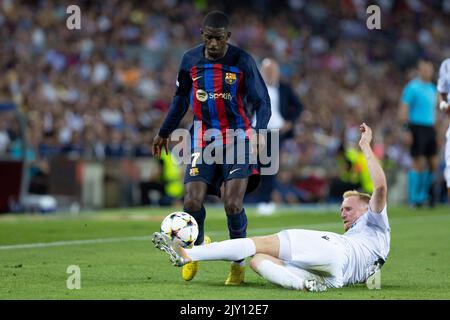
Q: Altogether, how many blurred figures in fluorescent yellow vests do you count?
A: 2